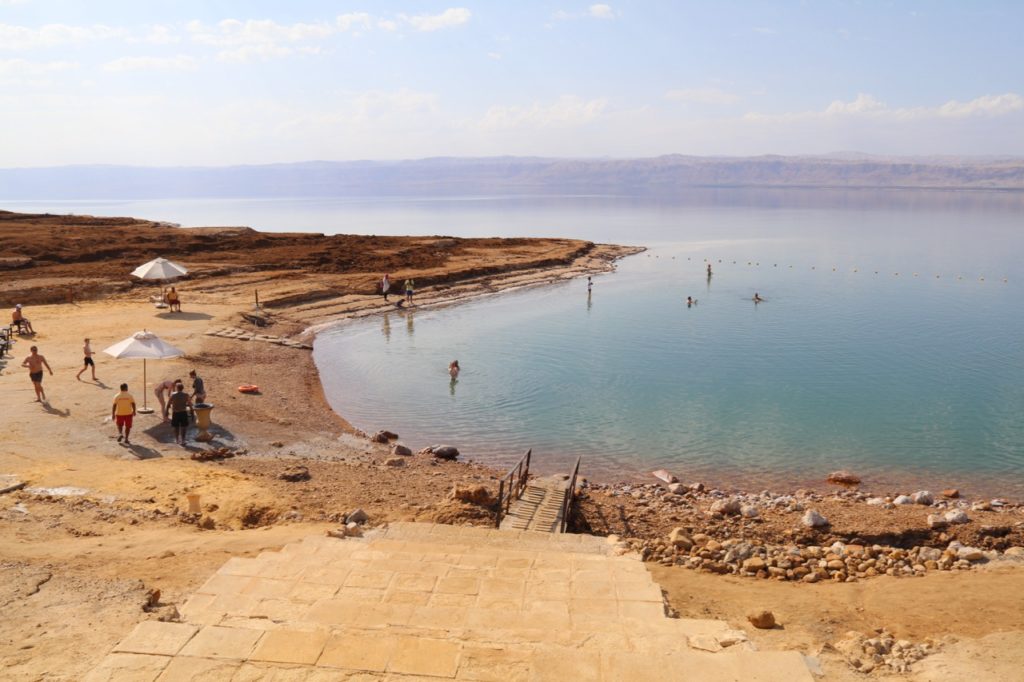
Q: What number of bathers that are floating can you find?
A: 2